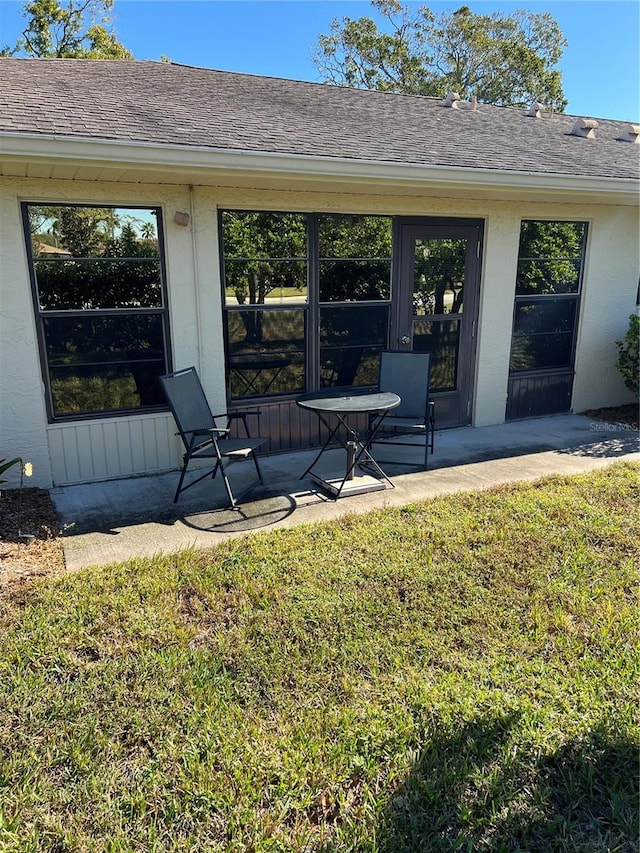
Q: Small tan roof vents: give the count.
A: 4